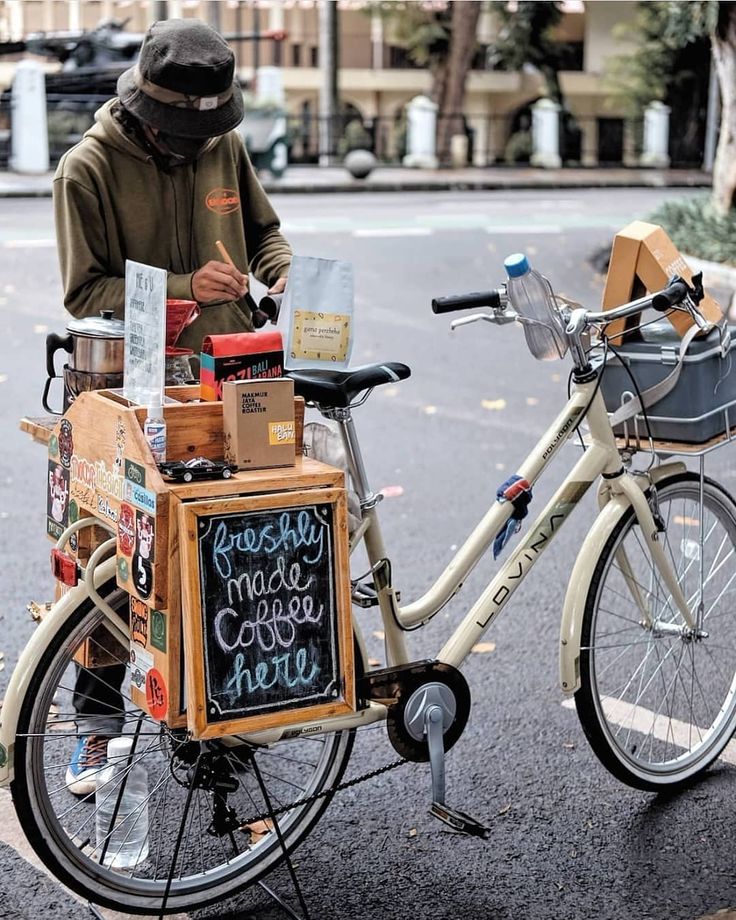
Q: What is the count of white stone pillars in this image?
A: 5